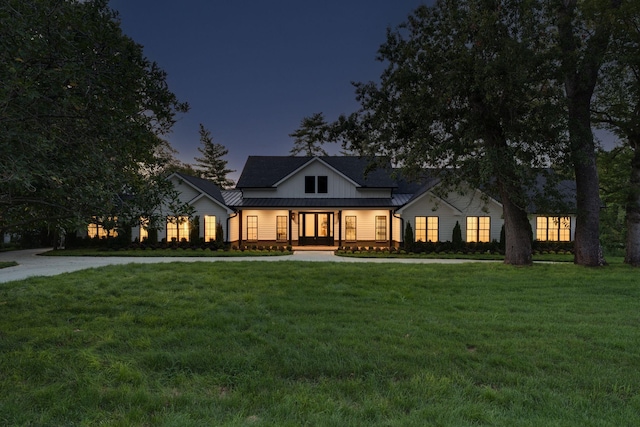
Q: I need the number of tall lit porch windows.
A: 4